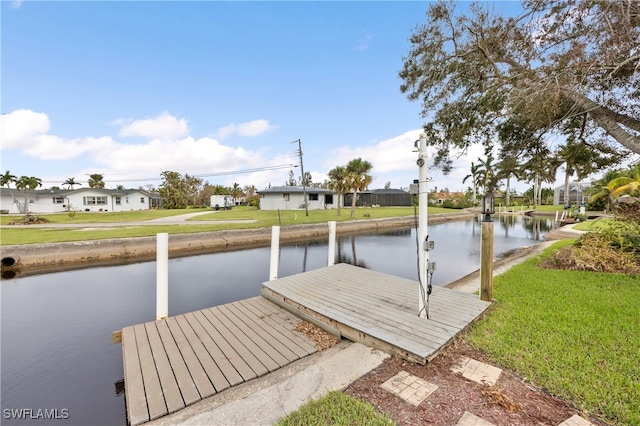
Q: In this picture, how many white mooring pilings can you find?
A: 3